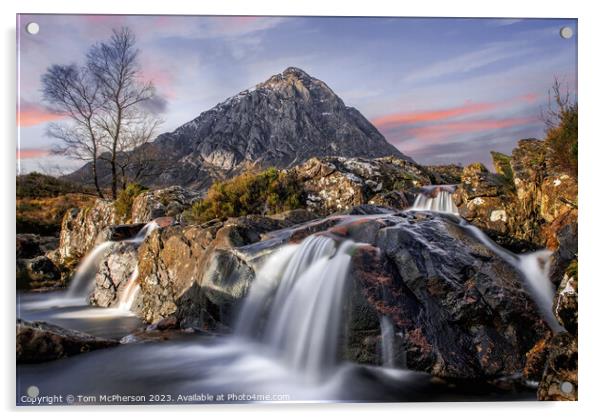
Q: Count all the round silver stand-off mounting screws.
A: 4